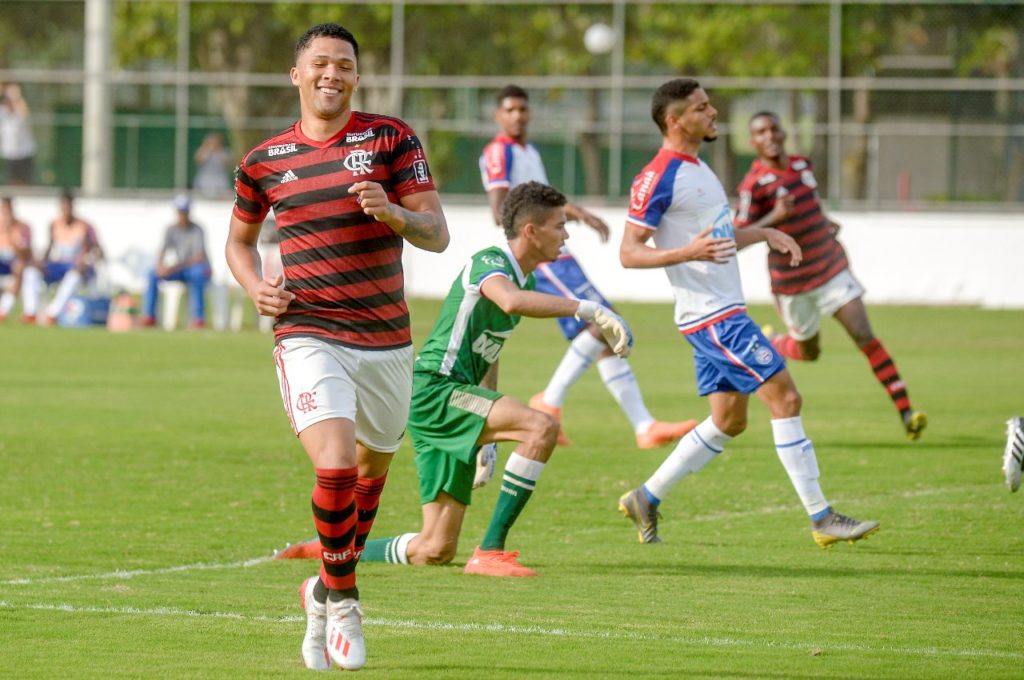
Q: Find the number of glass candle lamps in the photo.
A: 0